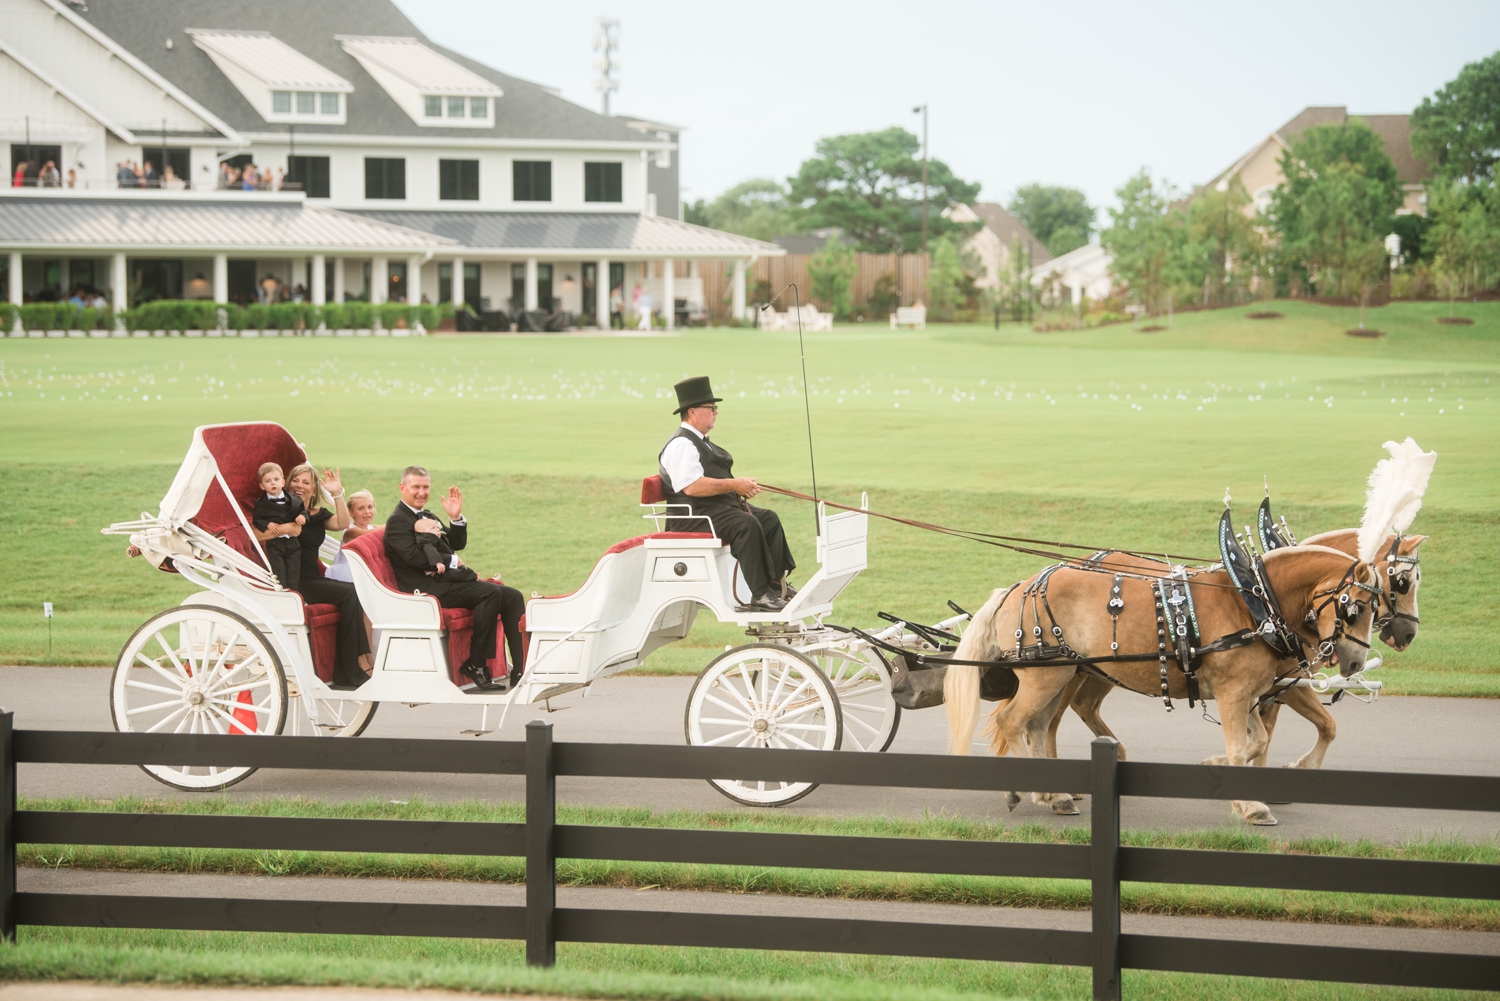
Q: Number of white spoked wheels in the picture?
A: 4